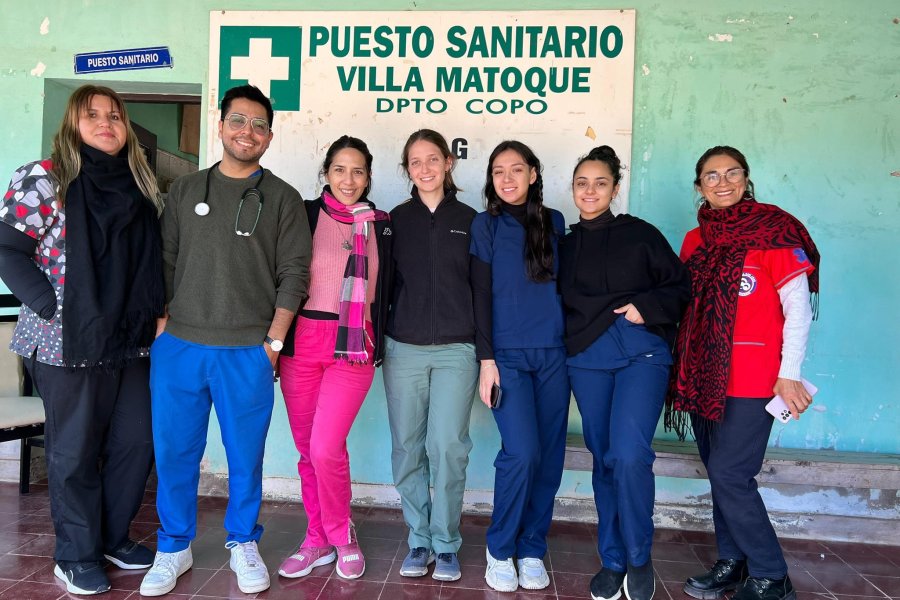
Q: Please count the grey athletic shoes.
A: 2